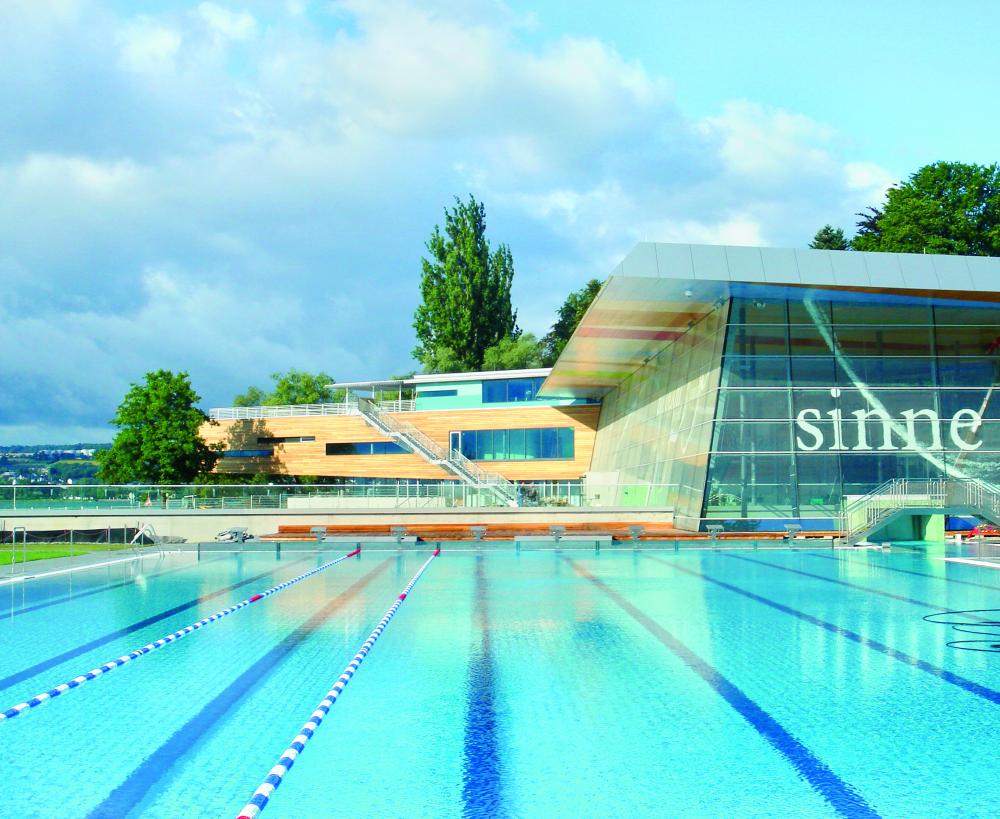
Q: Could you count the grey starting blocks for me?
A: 8